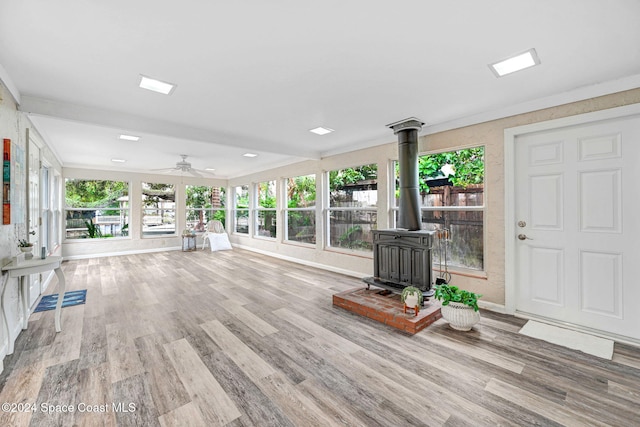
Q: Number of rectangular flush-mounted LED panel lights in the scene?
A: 7